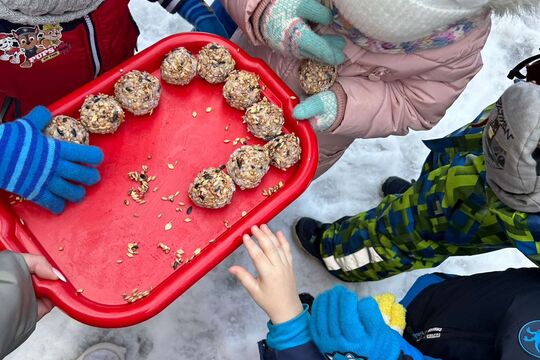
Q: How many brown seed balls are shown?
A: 11